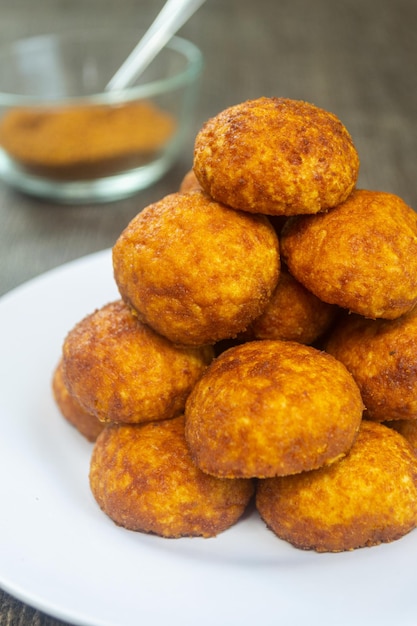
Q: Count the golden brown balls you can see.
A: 12